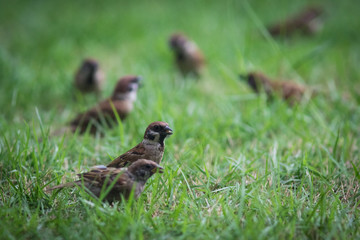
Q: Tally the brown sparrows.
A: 7